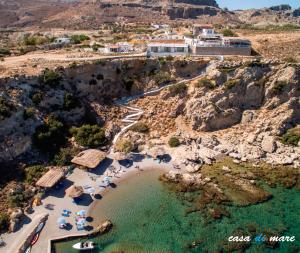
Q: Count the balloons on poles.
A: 0